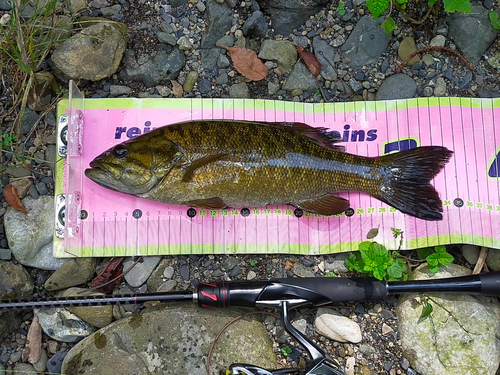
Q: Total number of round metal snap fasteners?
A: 2